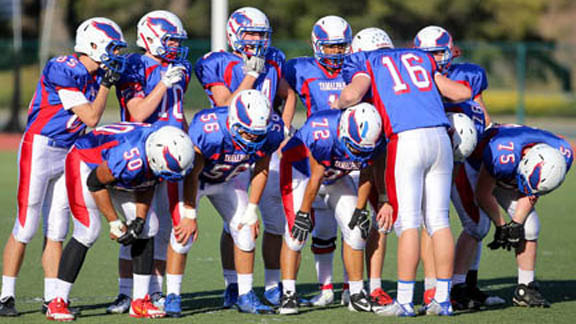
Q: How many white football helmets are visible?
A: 11